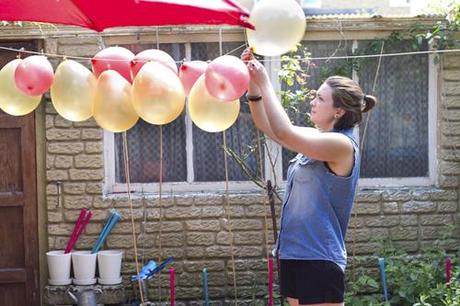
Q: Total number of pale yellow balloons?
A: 6